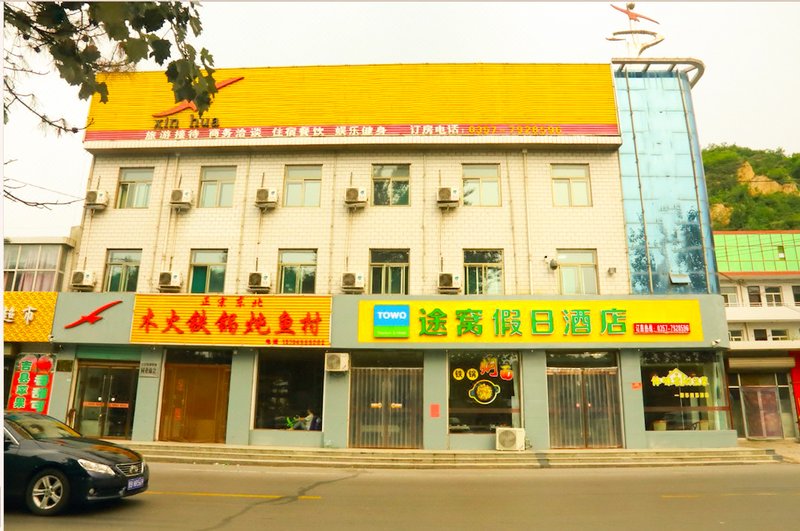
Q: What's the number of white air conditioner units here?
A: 12